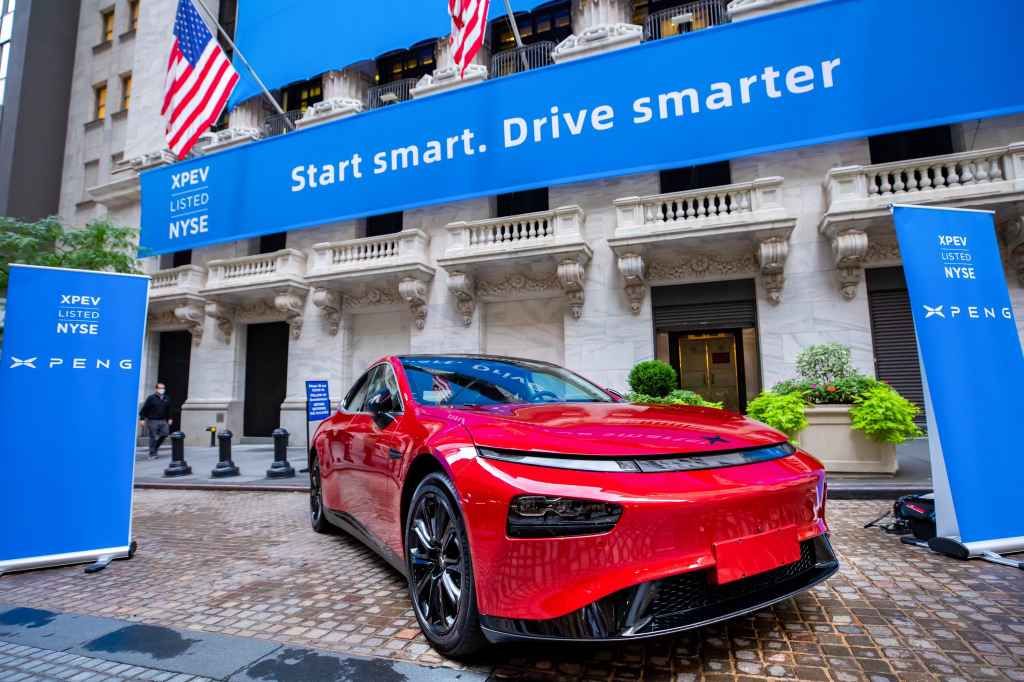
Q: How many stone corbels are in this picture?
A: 11